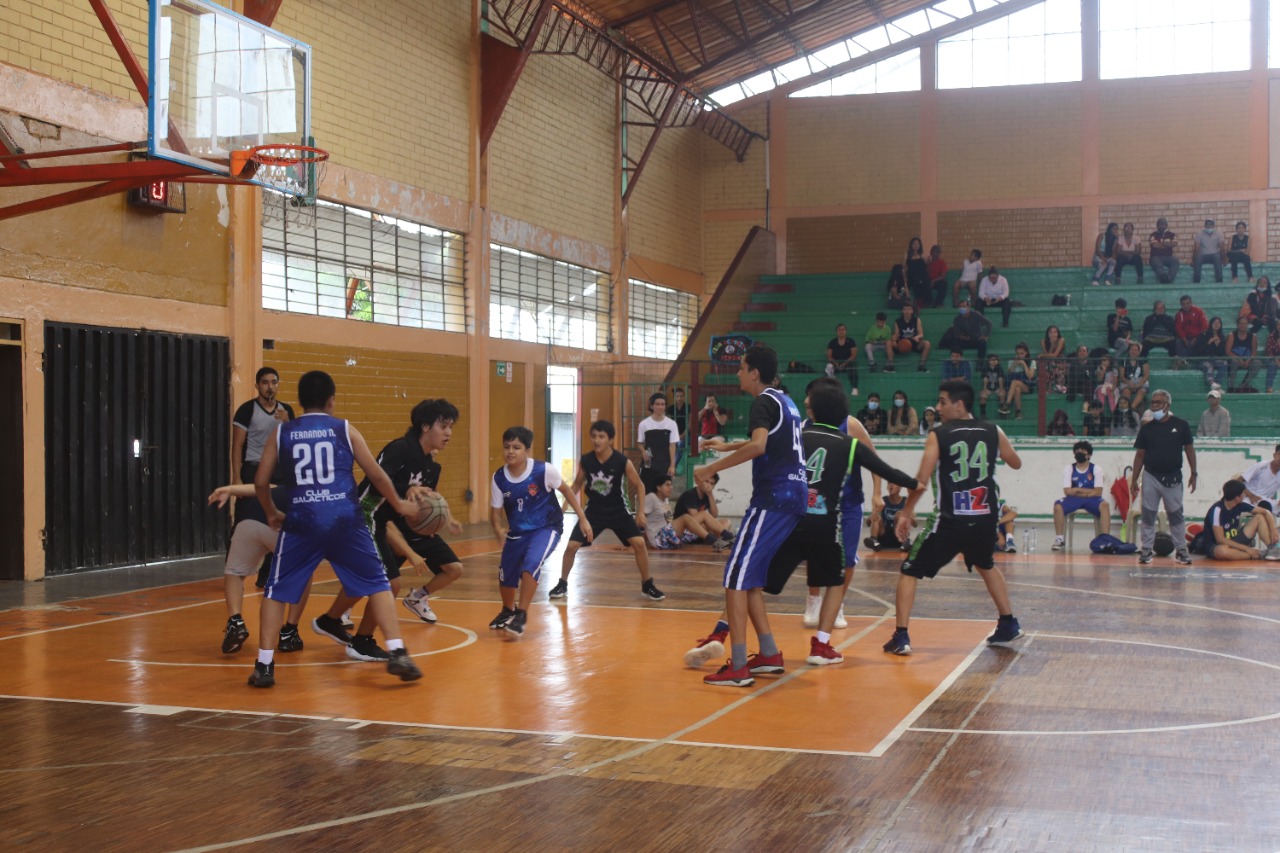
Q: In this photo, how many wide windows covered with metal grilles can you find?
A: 3